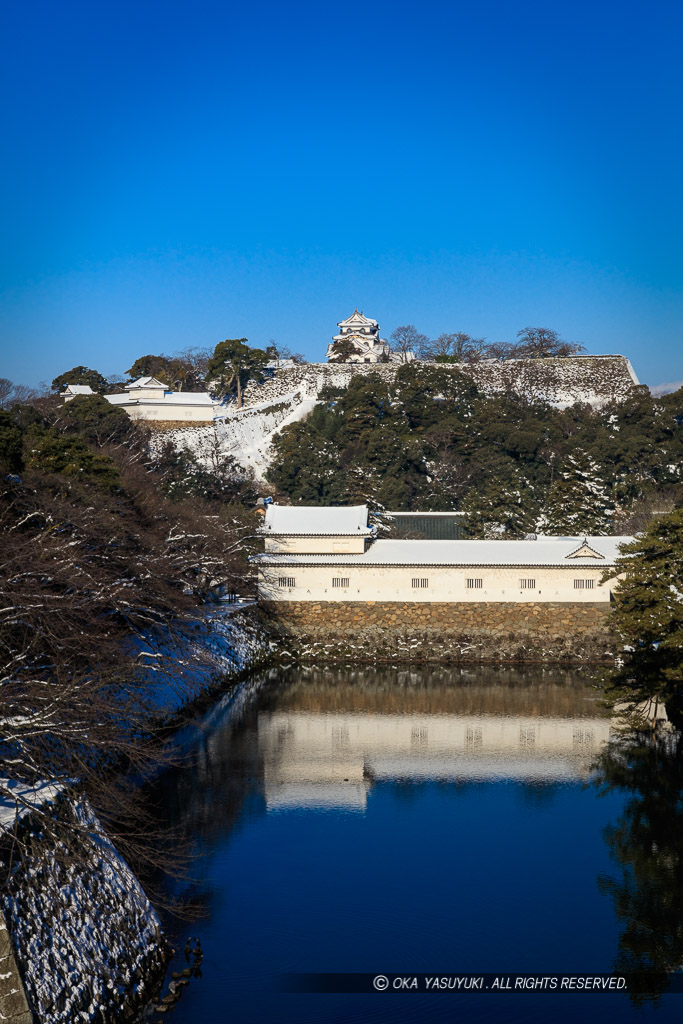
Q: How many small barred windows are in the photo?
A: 6